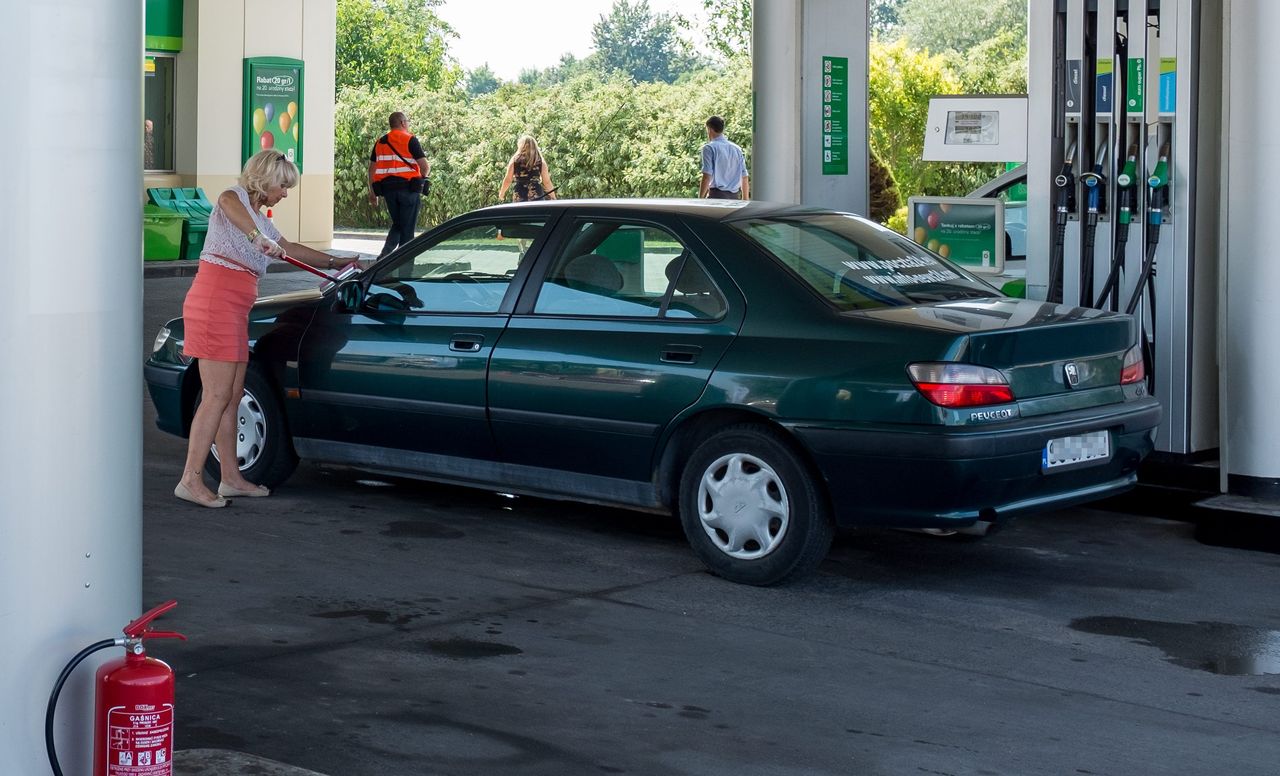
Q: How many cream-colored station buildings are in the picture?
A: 1